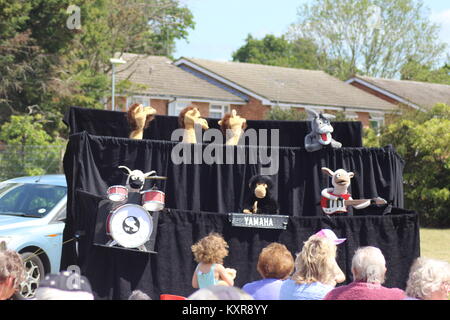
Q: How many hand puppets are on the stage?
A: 7